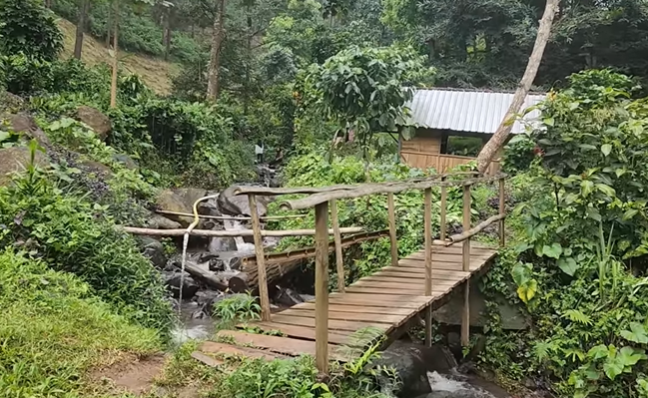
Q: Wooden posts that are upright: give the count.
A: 8